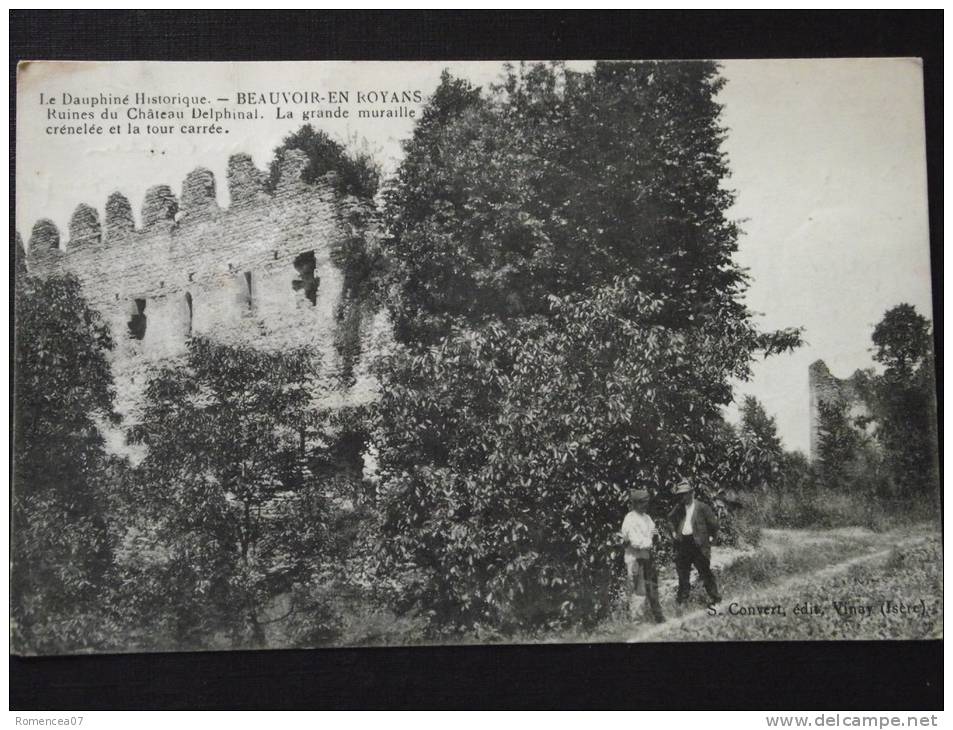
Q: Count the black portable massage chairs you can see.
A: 0